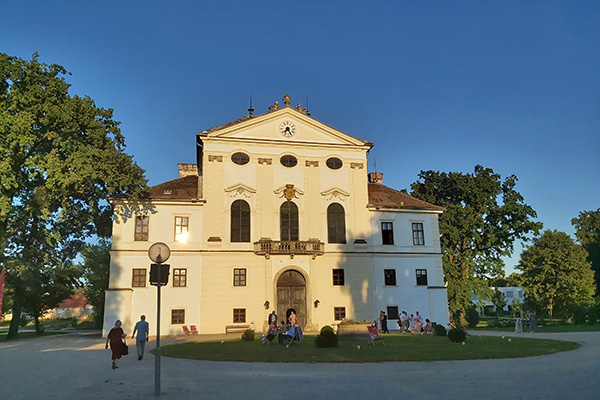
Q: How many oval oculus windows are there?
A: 3